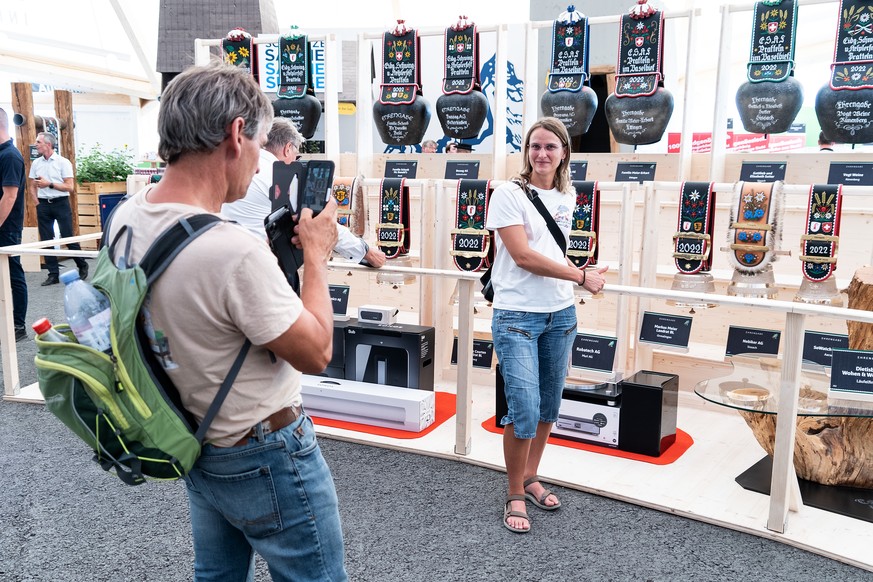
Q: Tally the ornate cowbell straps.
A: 15